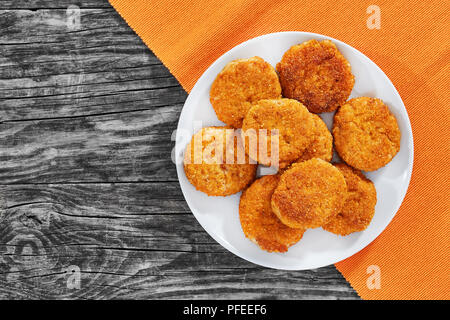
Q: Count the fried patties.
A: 9